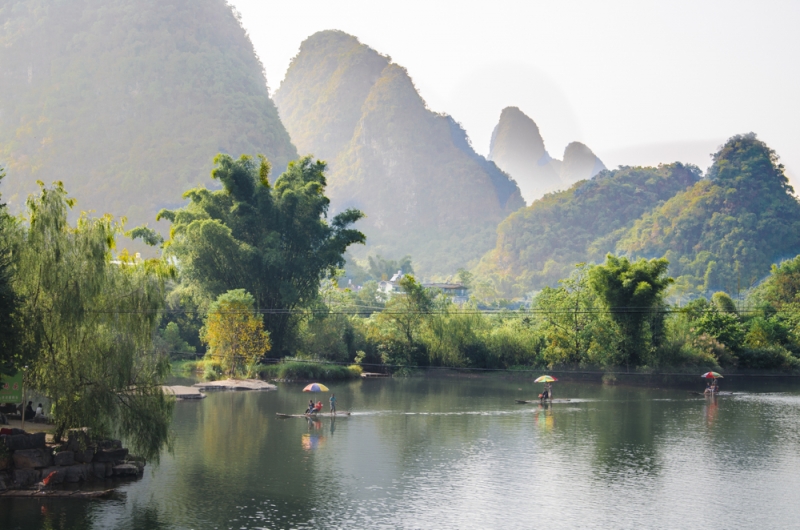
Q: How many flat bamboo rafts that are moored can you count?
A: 1